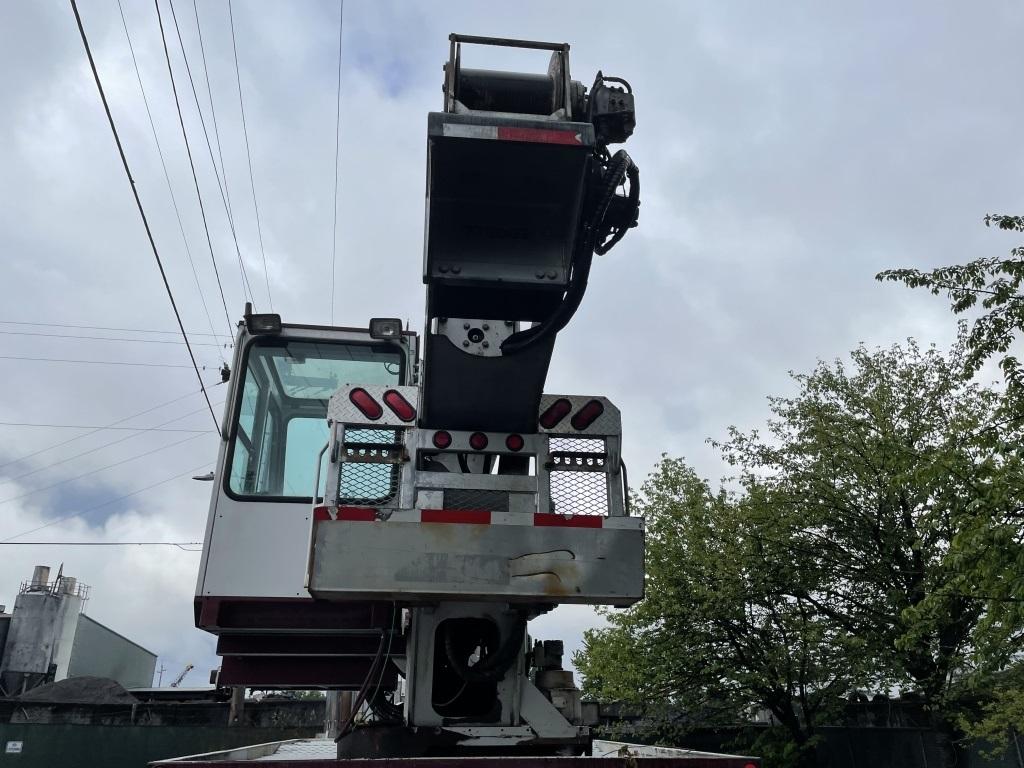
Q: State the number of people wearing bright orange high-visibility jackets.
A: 0